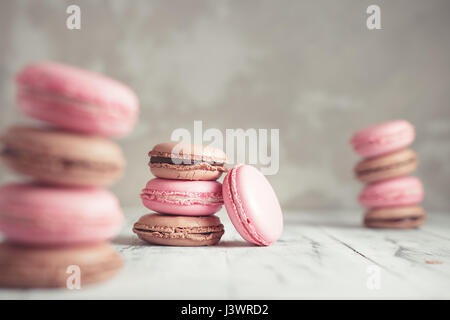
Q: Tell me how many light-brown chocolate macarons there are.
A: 6